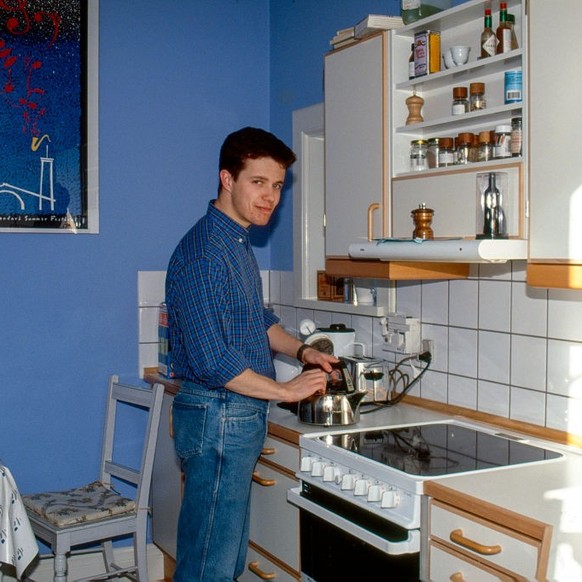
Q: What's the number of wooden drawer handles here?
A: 5